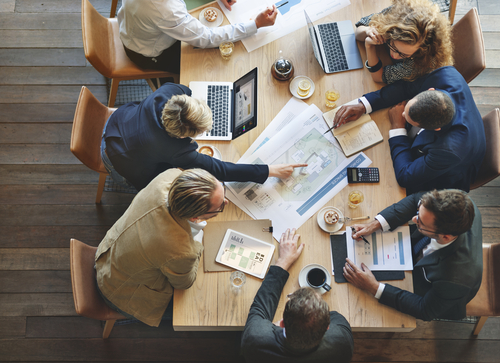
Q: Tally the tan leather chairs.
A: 6